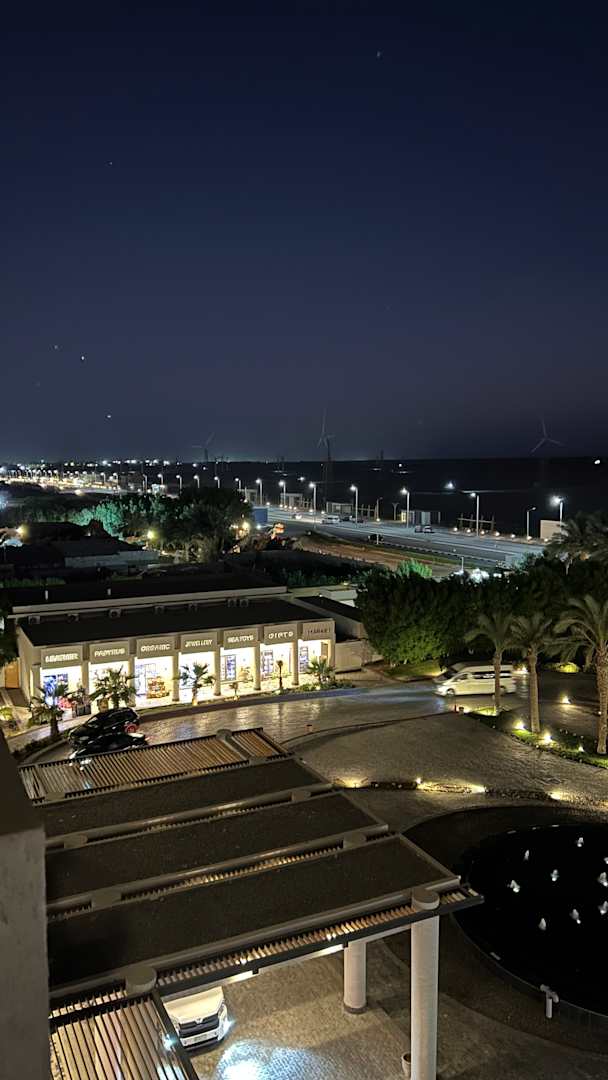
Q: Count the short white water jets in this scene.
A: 9